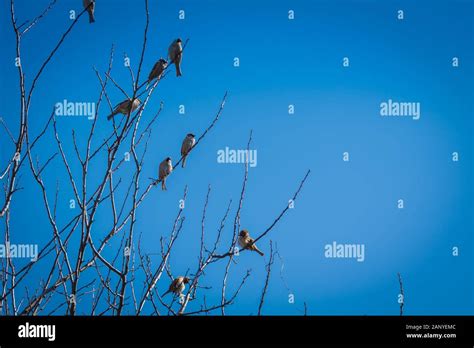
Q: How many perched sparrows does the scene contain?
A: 8